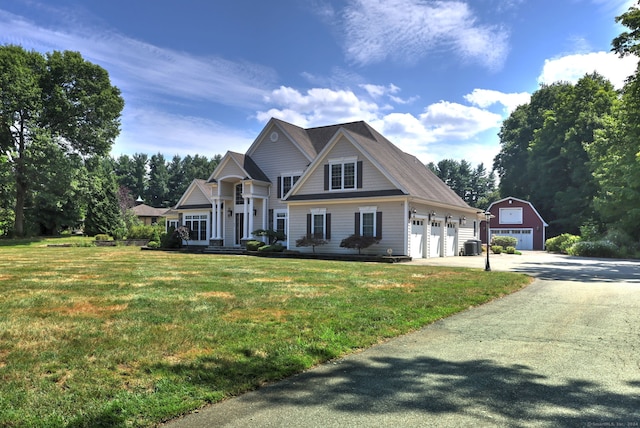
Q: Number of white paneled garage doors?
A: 4